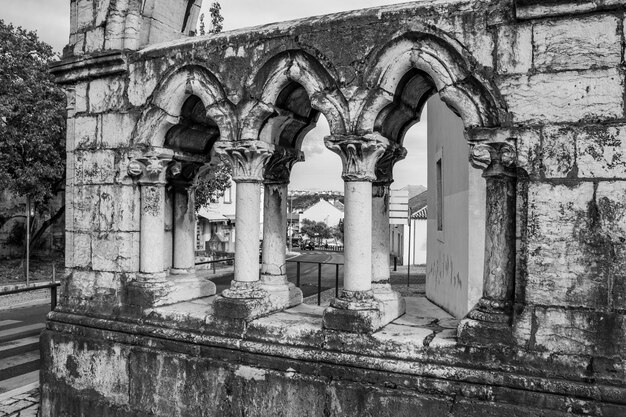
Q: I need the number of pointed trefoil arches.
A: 3